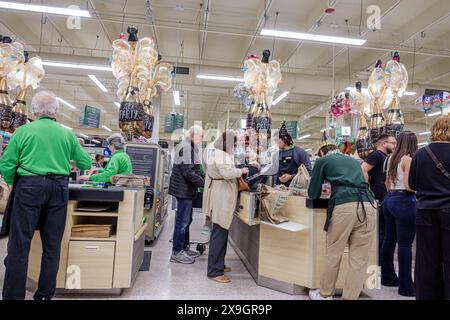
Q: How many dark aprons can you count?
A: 3